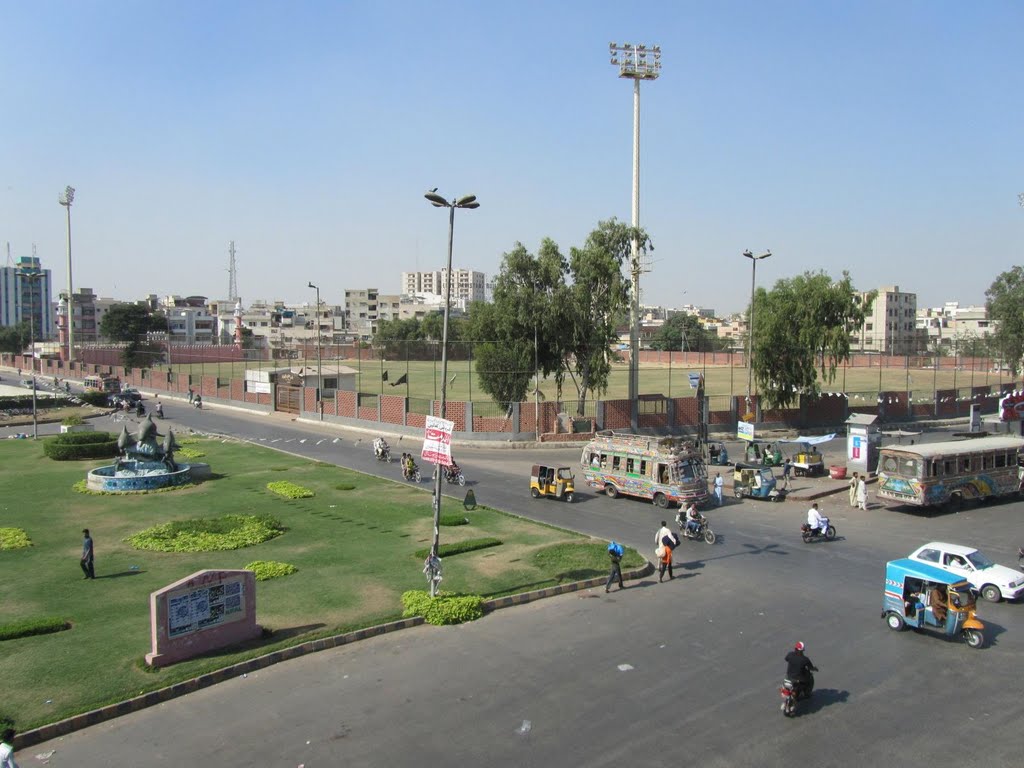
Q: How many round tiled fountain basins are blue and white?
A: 1